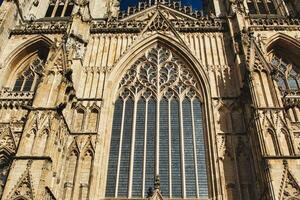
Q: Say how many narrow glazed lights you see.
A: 8